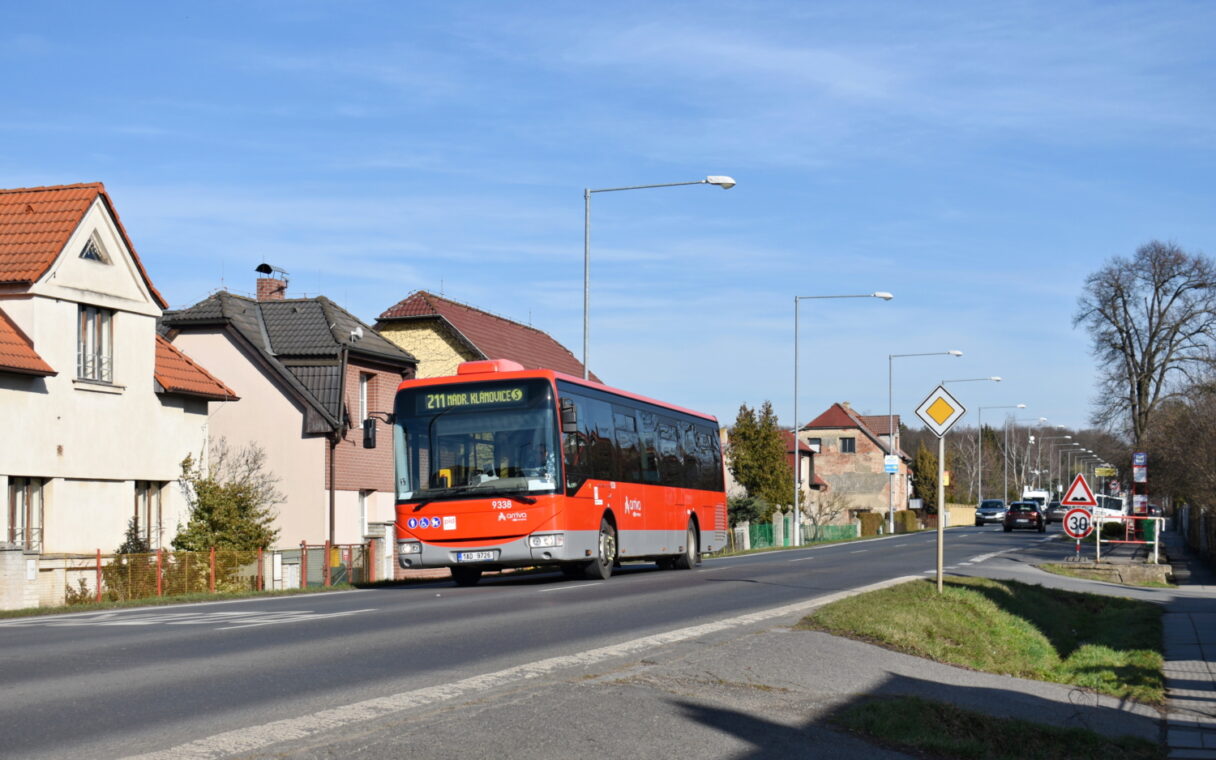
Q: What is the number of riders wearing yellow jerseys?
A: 0